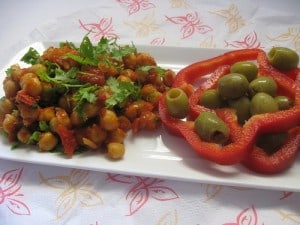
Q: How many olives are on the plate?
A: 11